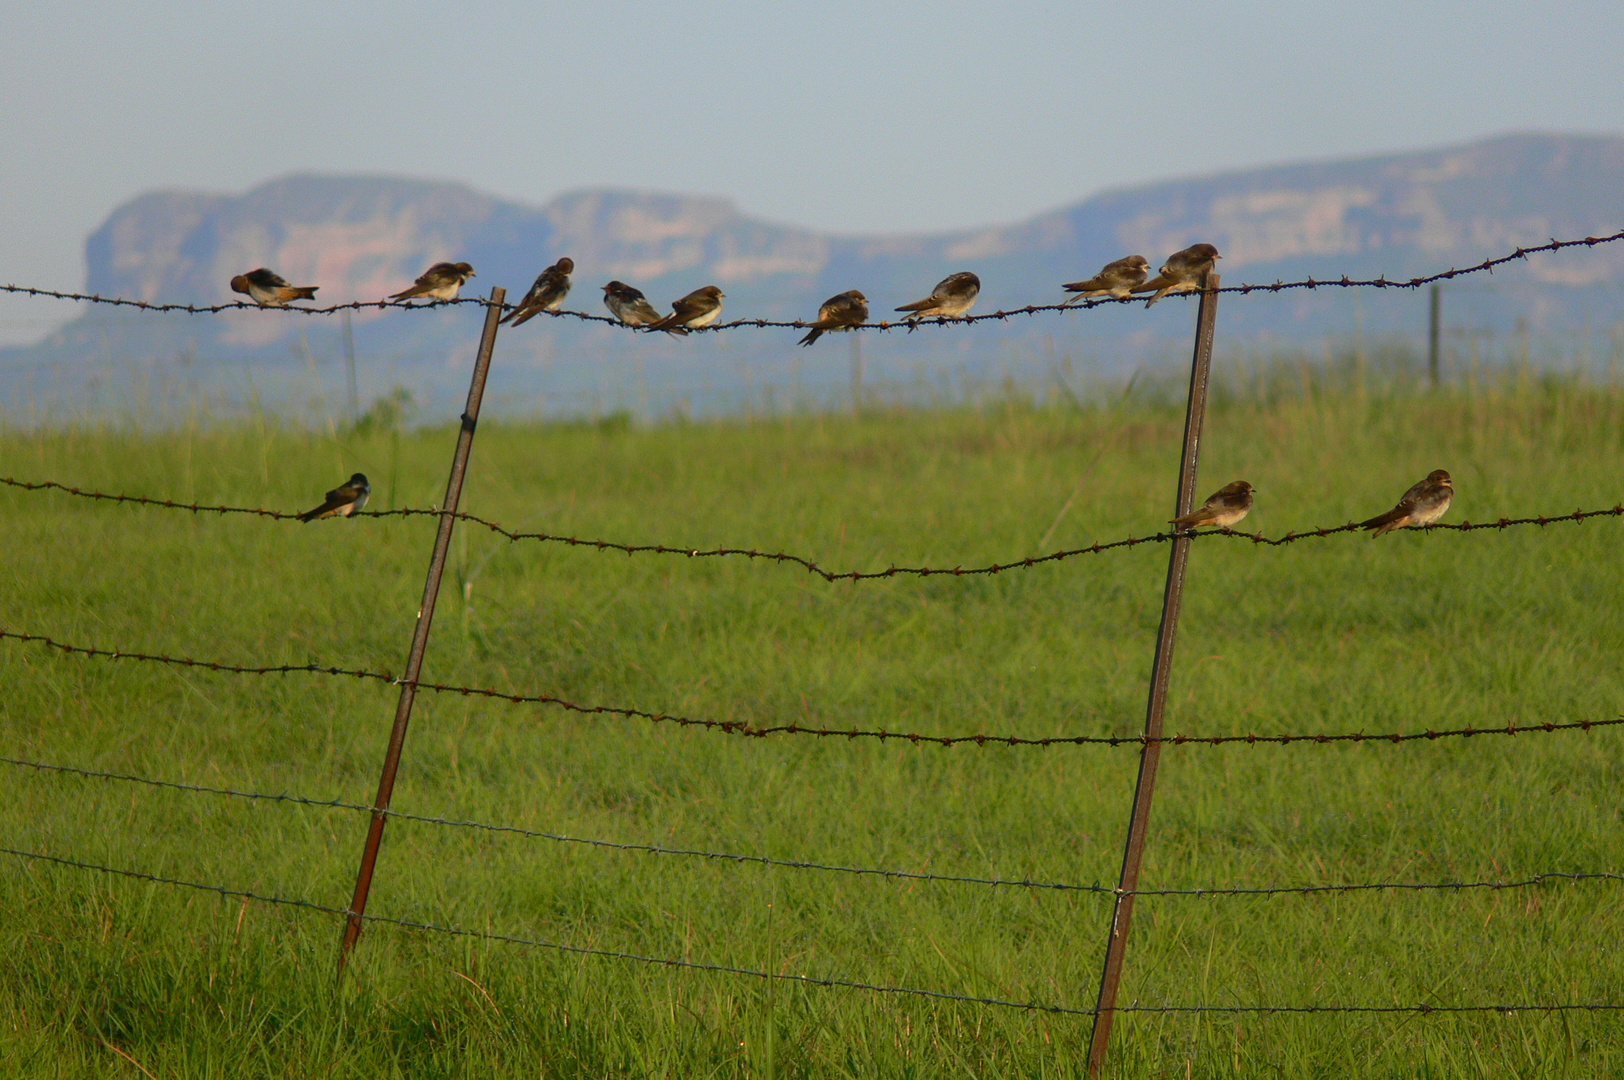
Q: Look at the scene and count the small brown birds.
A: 12